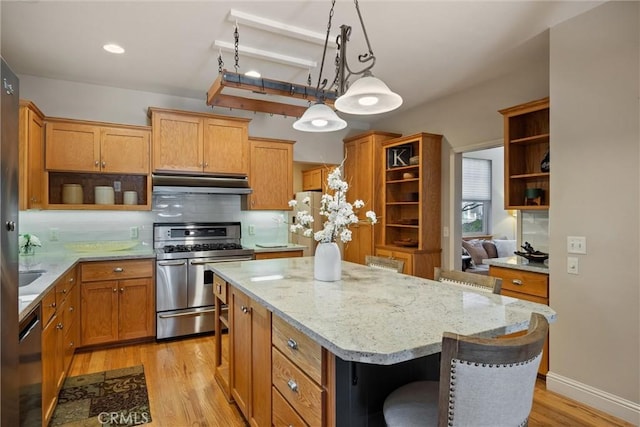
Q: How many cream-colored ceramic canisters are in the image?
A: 3